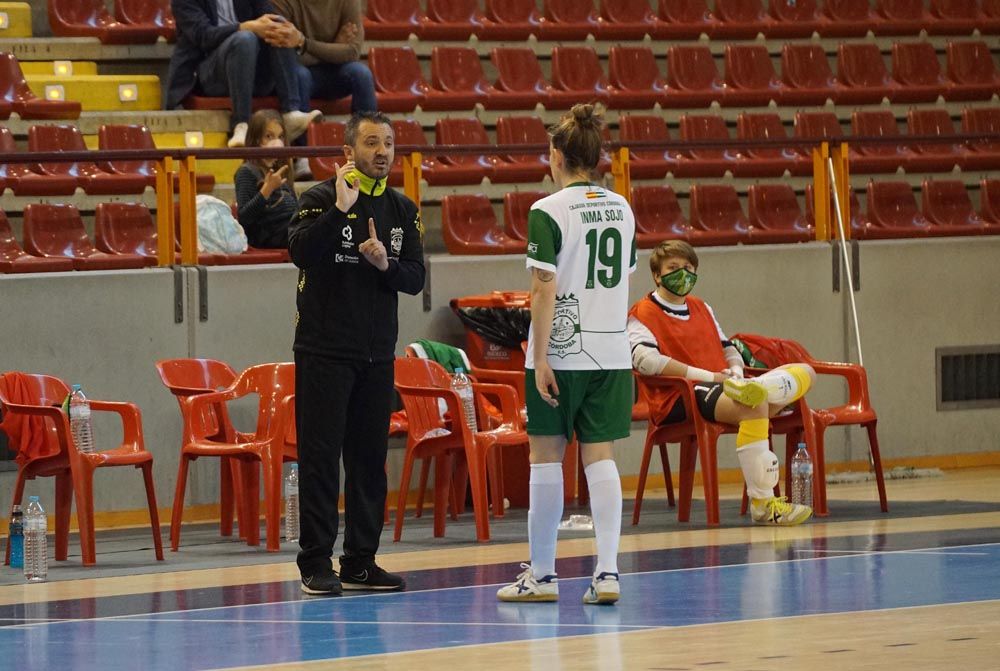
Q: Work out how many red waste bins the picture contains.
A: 1